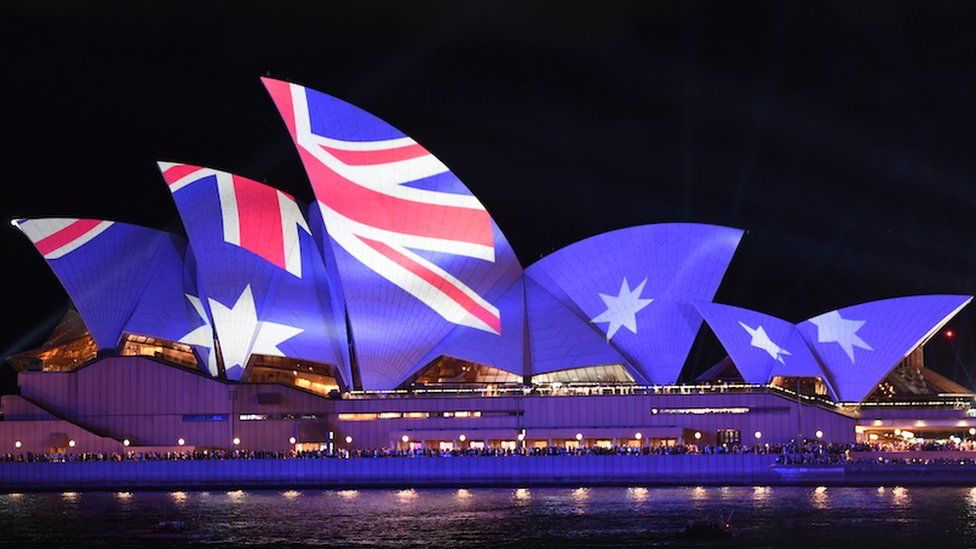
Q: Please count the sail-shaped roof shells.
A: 6